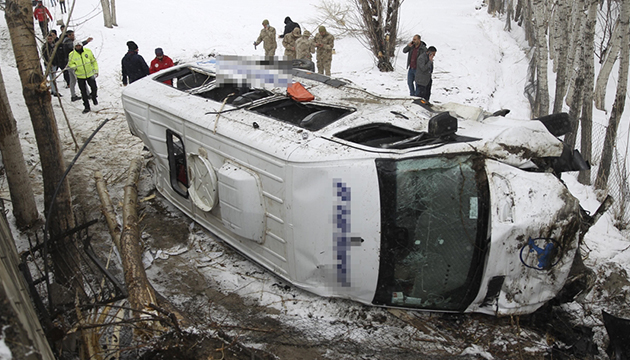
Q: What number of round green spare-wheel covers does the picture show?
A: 0